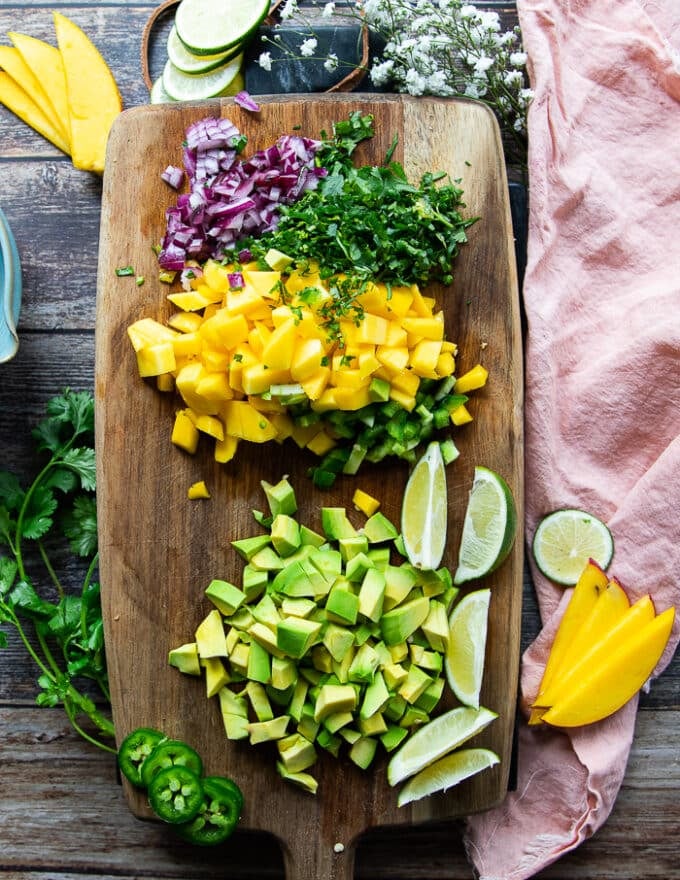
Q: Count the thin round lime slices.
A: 5